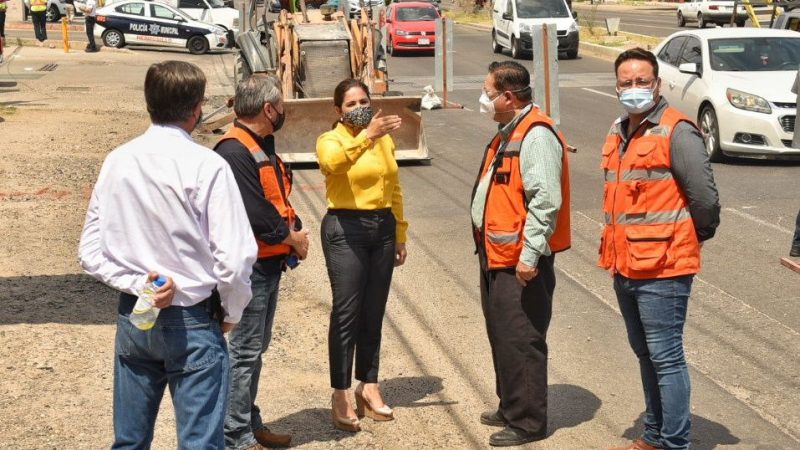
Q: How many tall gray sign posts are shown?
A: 2